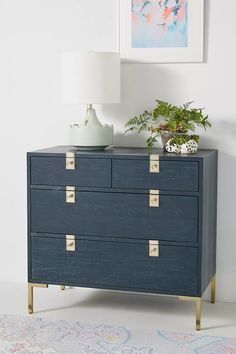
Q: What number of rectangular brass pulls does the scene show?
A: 6